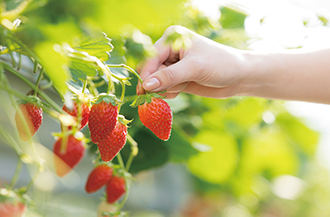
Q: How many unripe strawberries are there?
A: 0